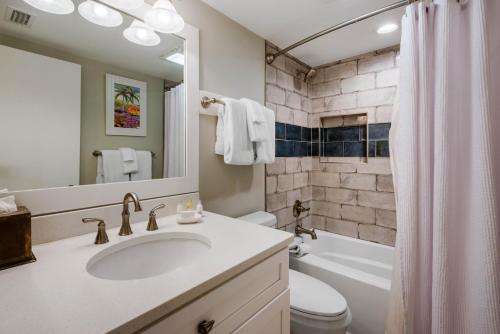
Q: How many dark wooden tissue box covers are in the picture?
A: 1